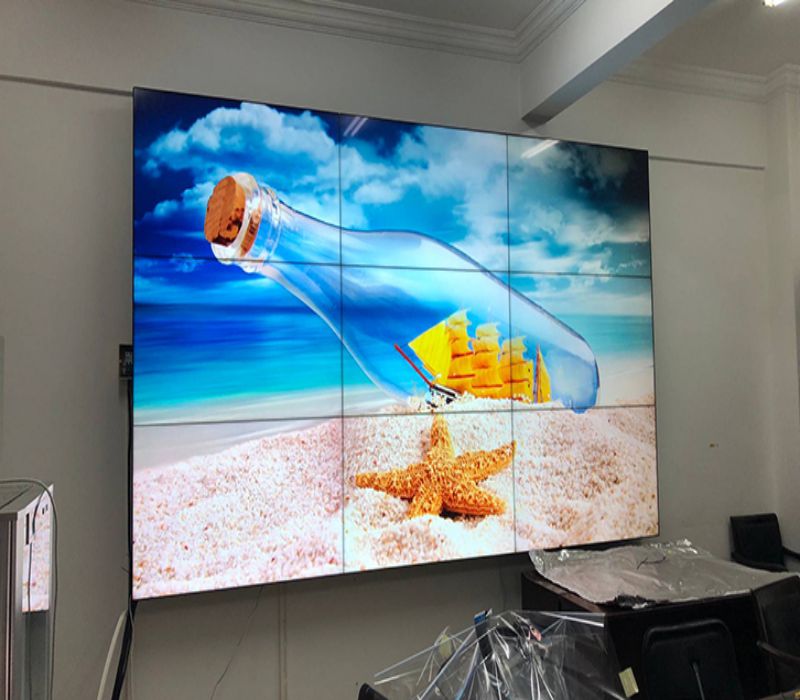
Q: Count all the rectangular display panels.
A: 9